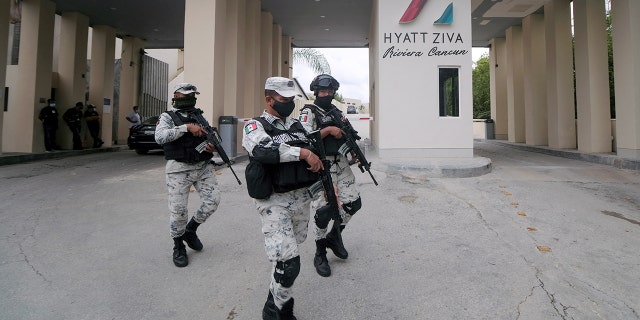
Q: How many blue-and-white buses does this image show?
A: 0